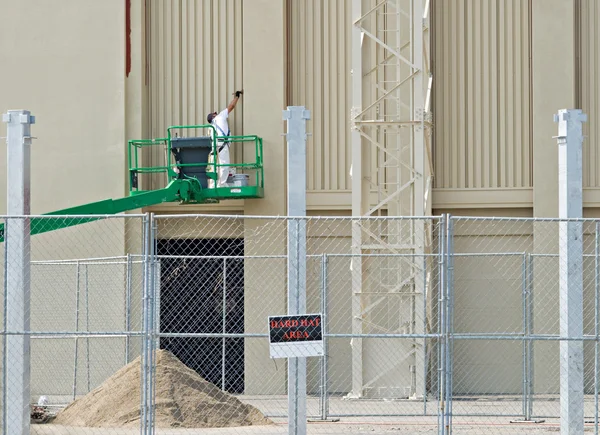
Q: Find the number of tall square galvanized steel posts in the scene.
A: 3